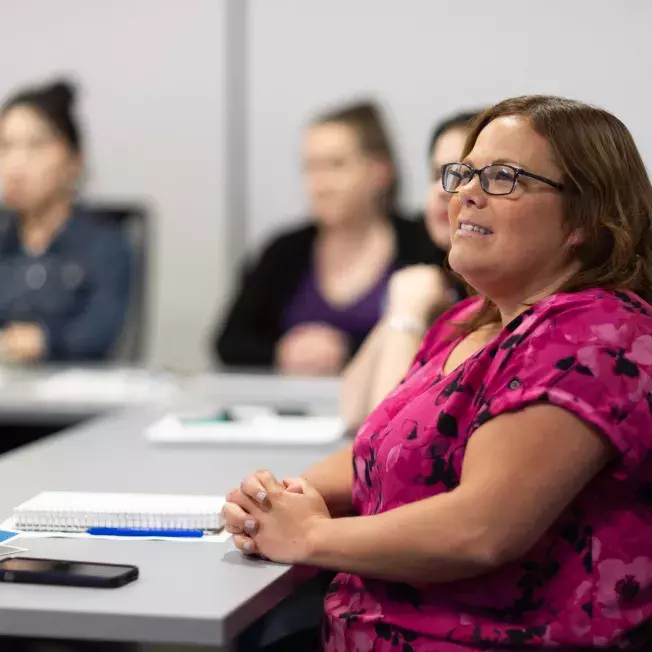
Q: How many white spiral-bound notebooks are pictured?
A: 1